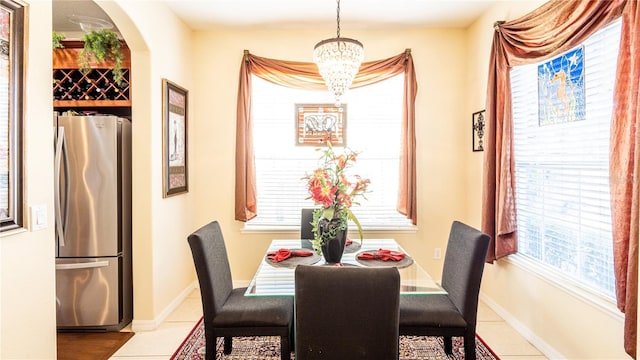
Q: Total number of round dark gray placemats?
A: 4